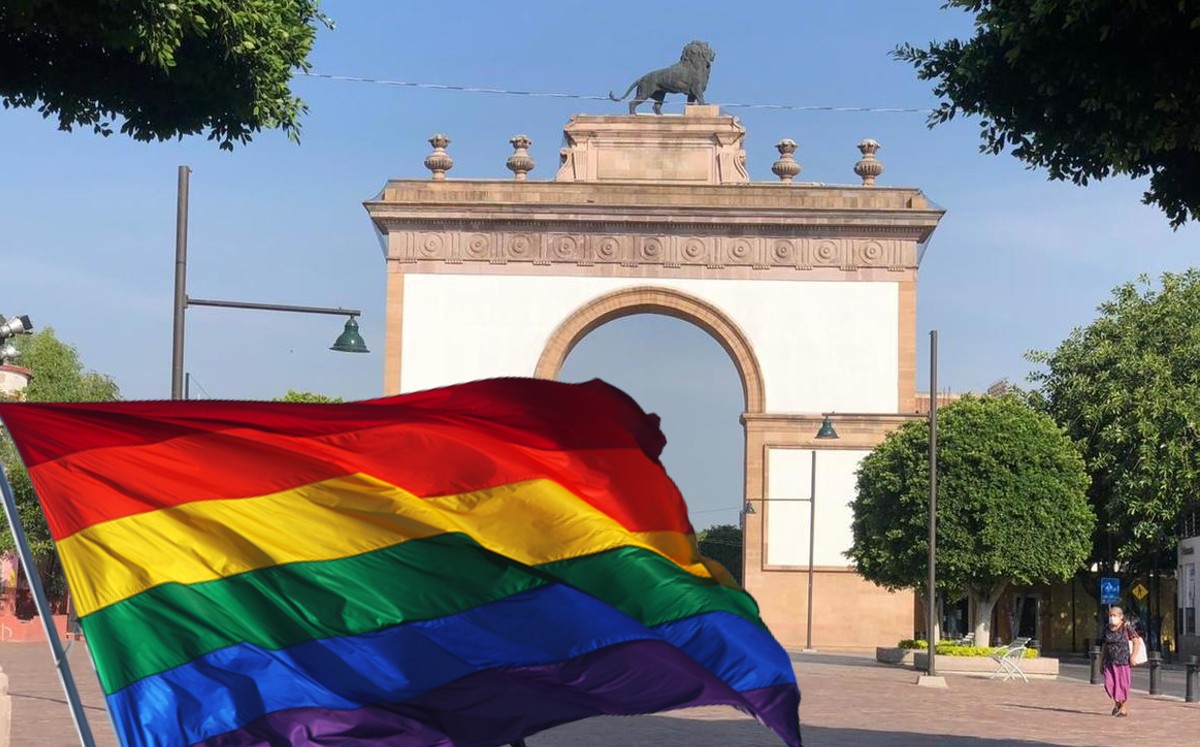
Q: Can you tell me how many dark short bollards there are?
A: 3